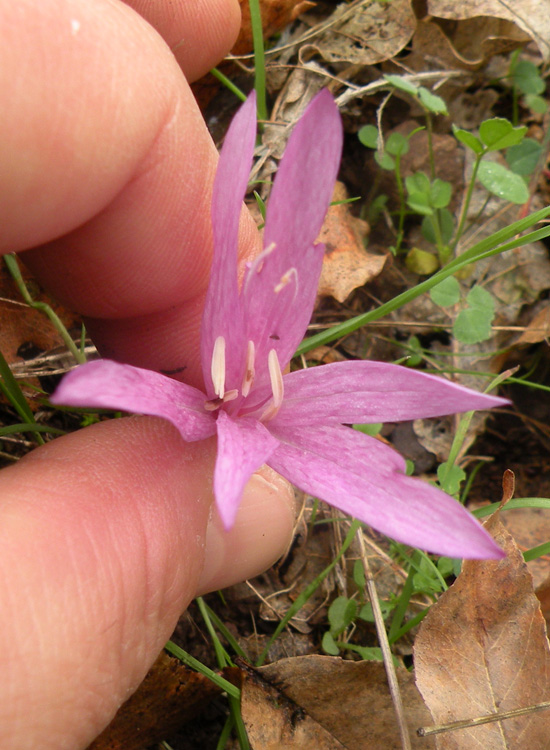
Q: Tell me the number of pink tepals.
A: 6